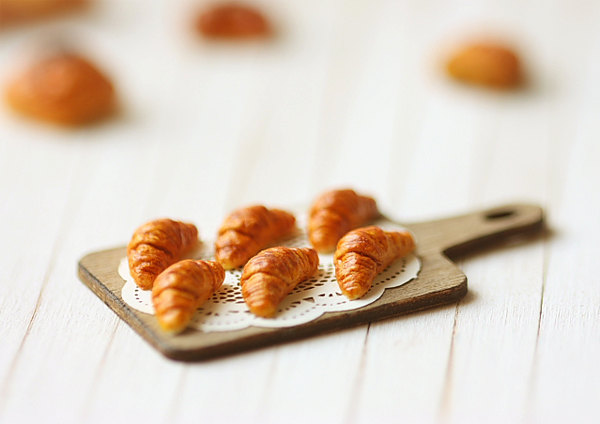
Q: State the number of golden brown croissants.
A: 6